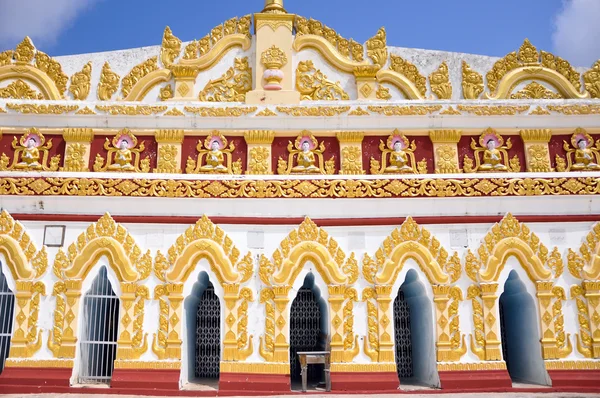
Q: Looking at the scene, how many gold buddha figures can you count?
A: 7